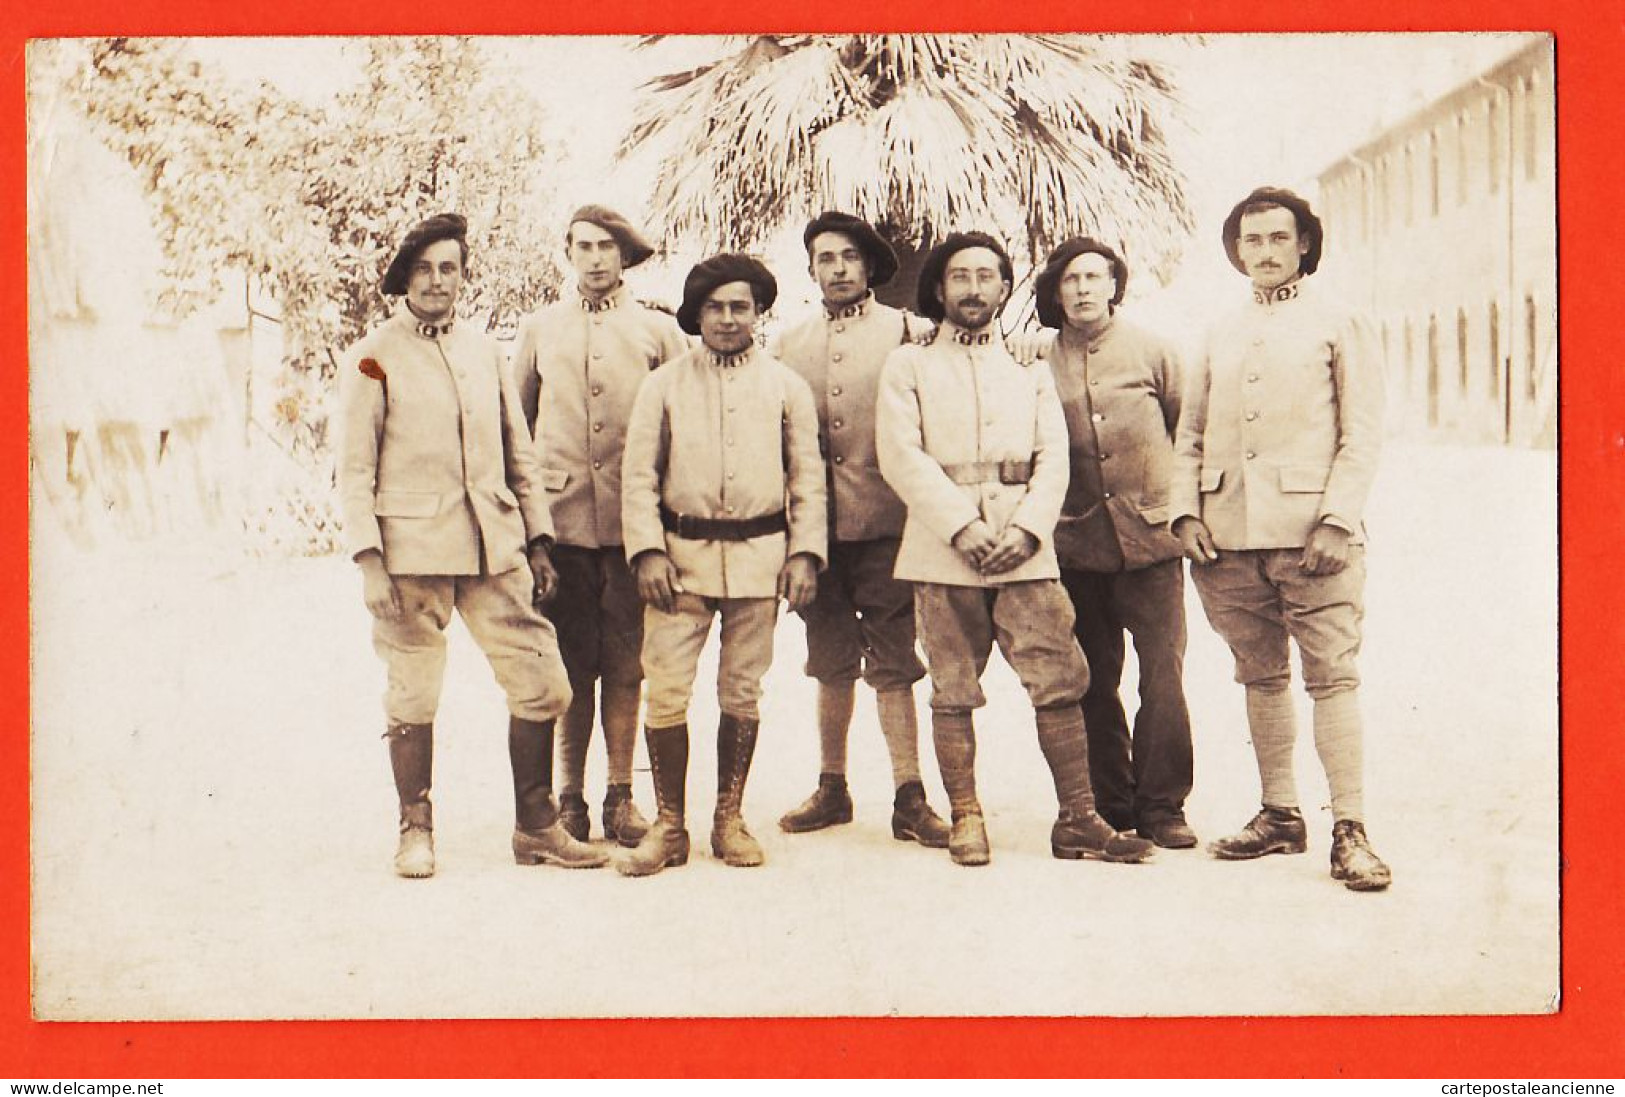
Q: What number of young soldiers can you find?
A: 7